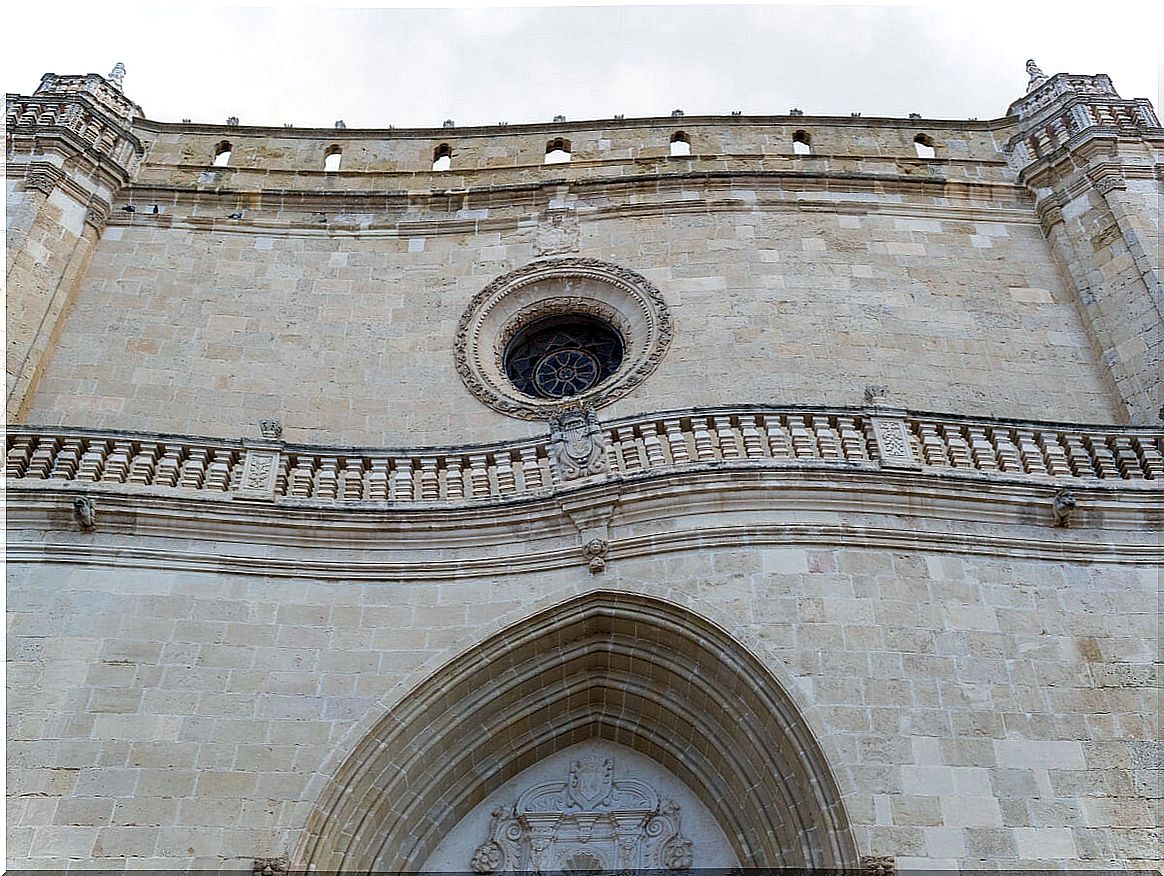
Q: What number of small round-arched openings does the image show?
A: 7